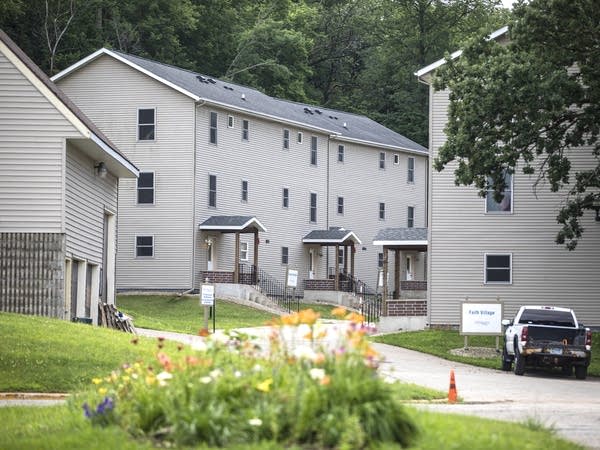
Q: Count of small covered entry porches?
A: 3